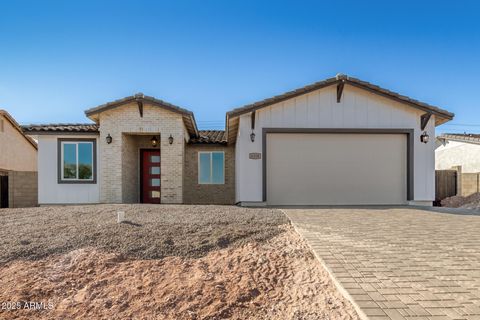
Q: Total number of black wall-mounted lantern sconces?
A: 4